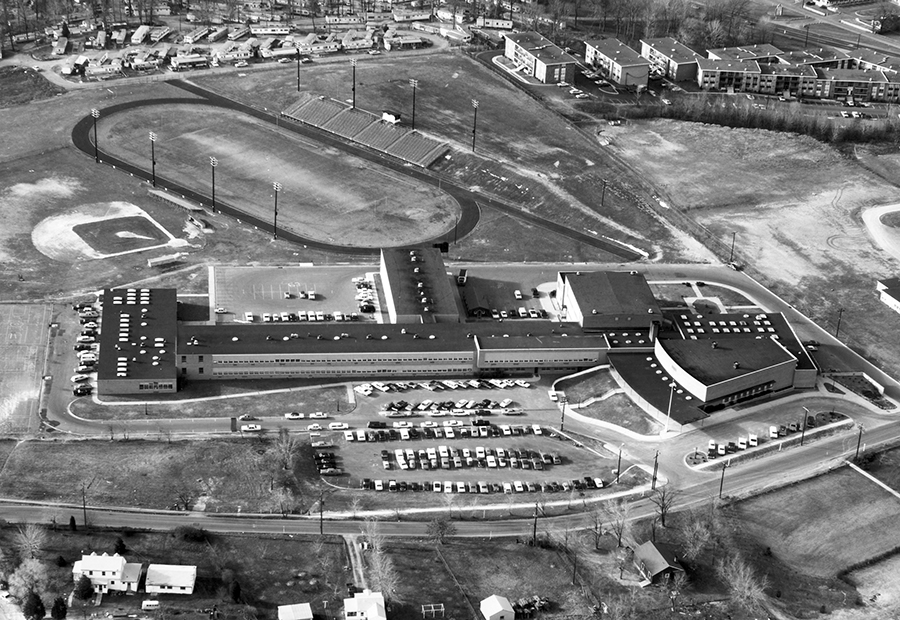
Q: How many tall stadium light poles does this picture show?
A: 8